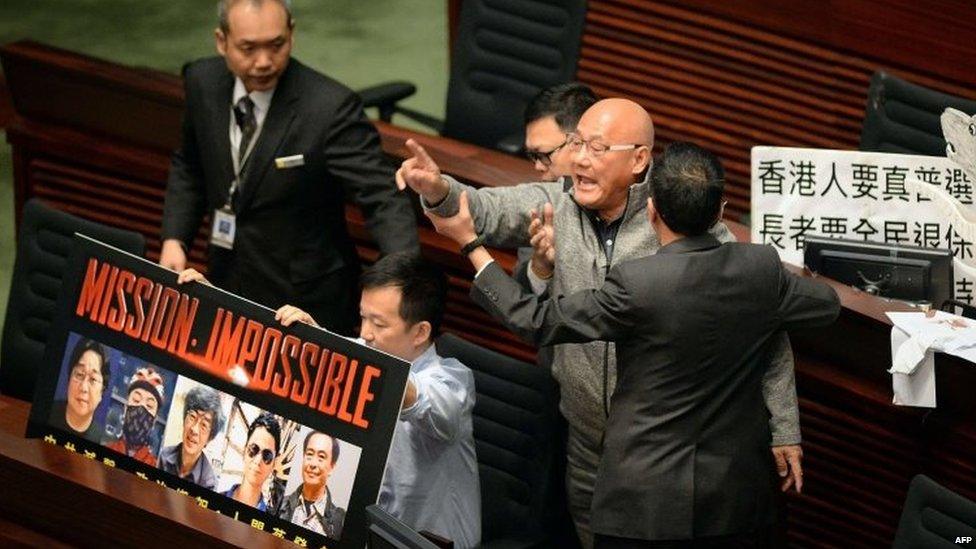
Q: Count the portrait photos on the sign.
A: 5